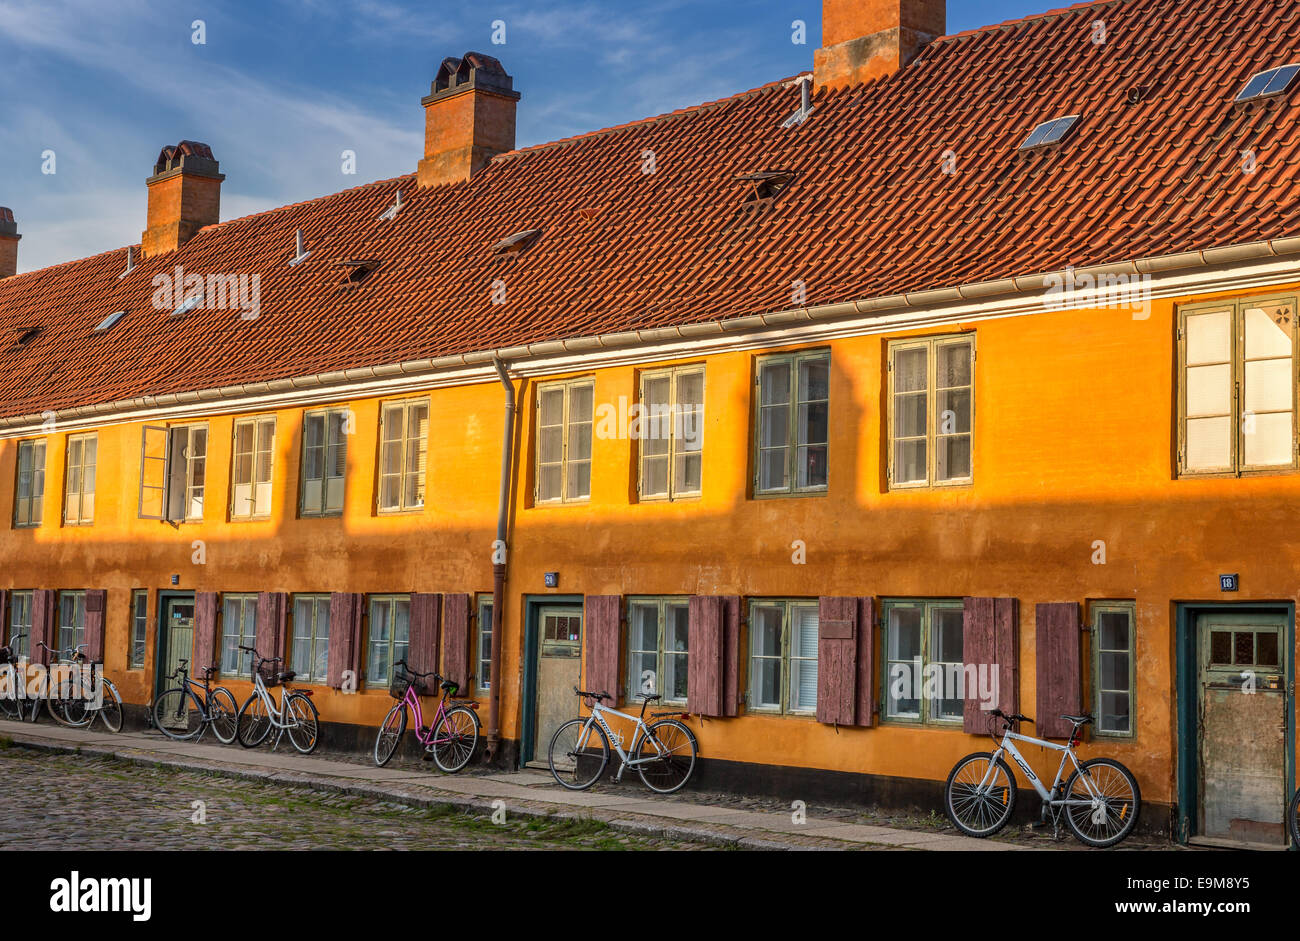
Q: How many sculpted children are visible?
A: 0